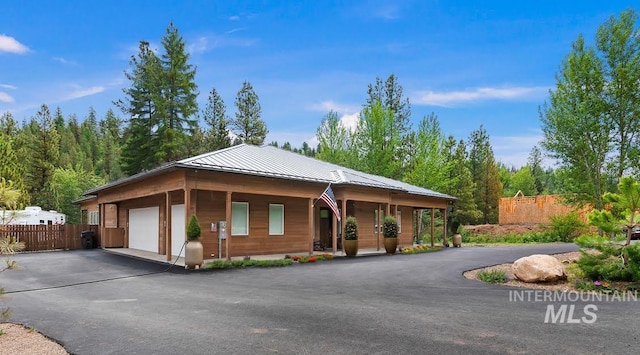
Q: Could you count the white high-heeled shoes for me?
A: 0